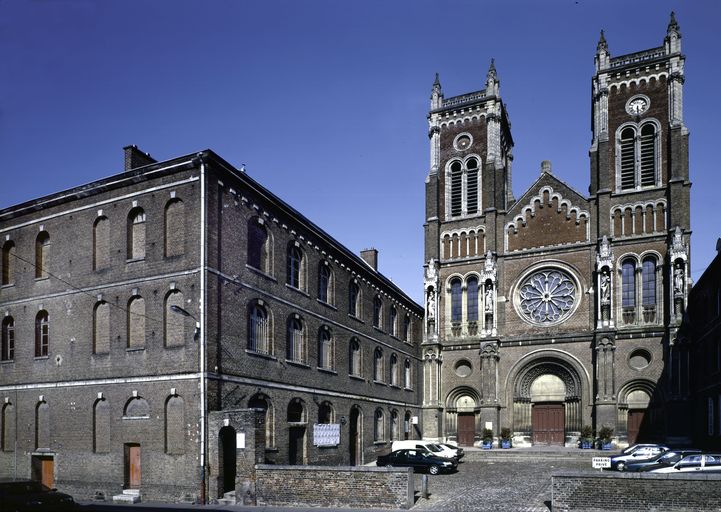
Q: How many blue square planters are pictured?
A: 4